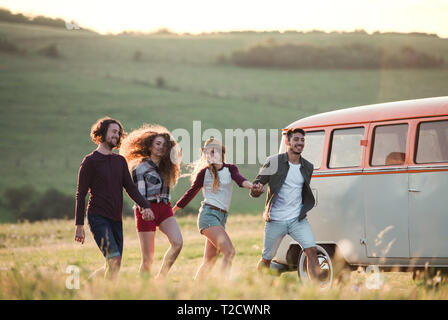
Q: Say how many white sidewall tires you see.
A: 1